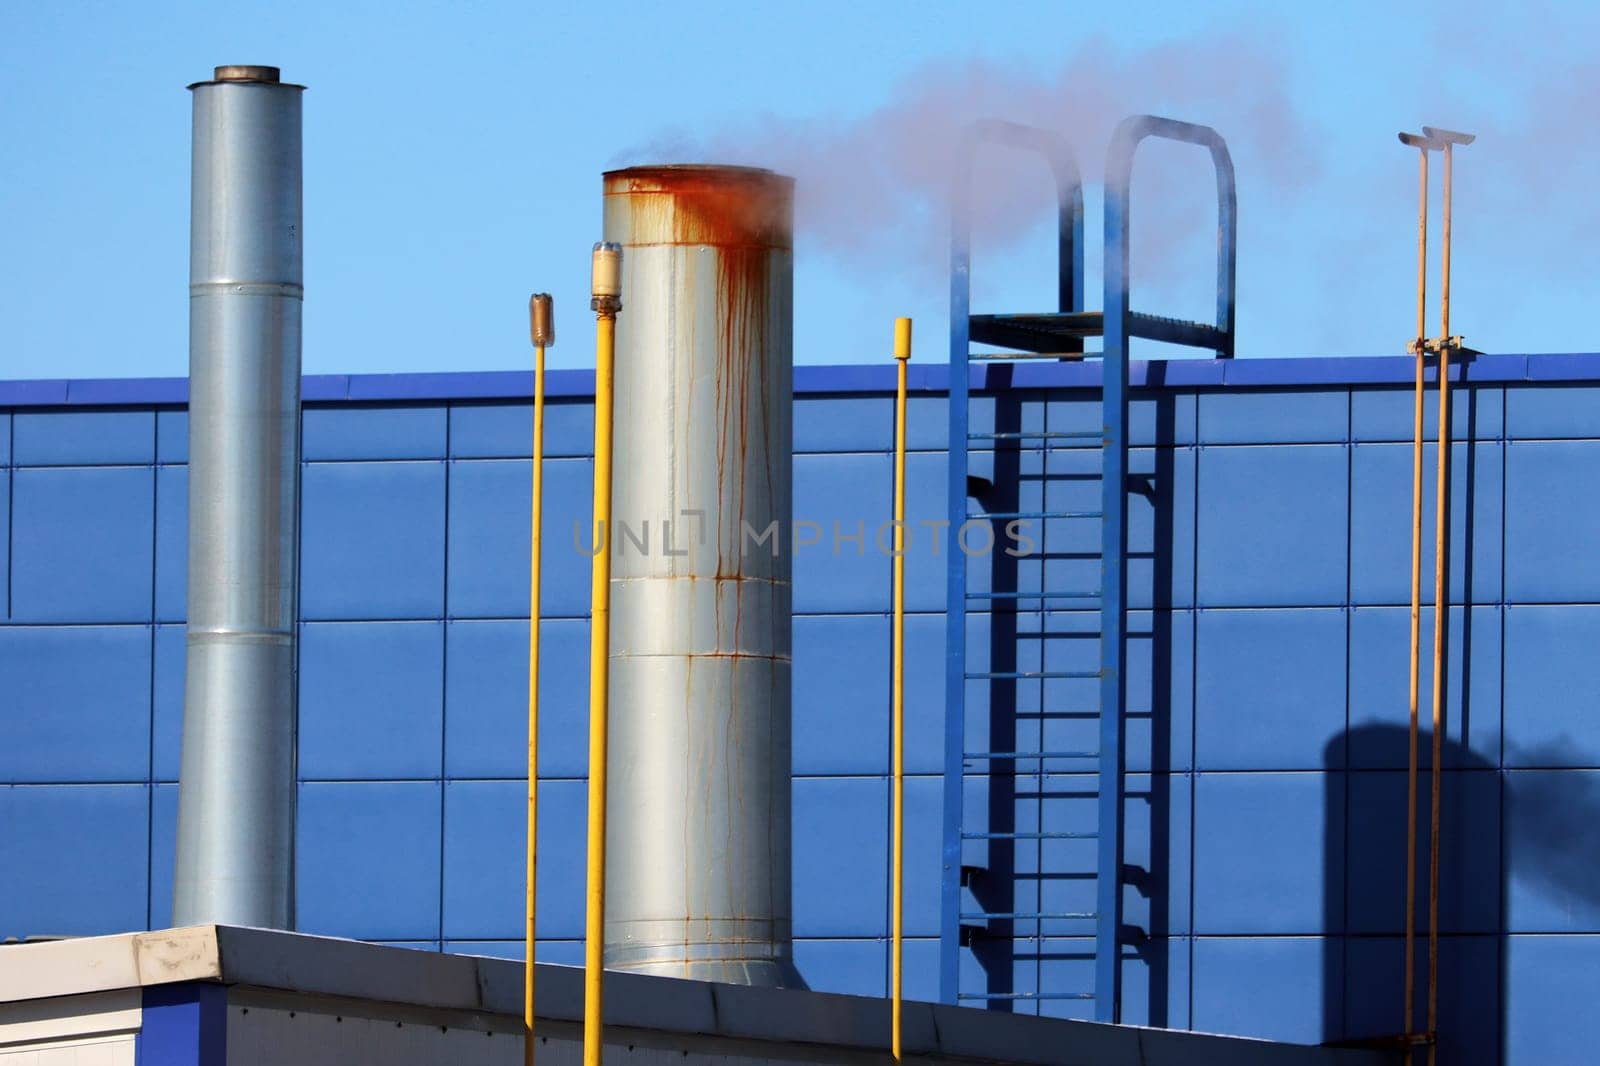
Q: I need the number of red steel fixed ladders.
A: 0